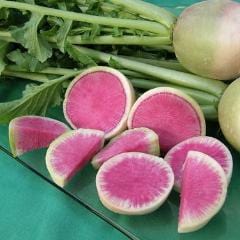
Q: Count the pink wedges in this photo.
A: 4